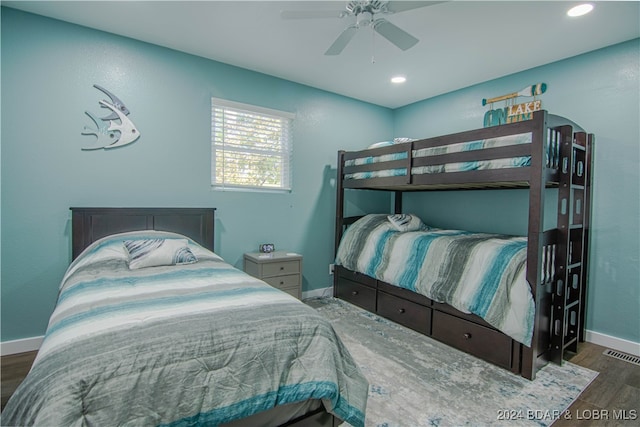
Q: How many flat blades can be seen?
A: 4